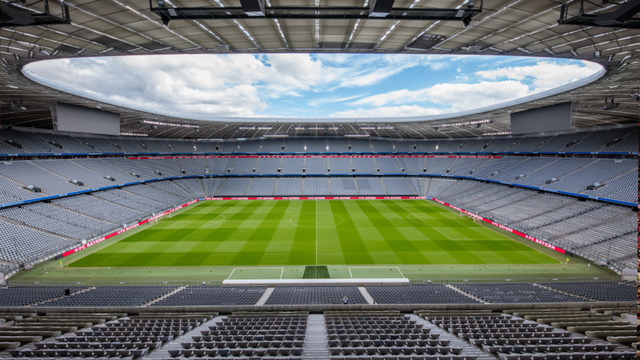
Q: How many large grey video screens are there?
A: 2